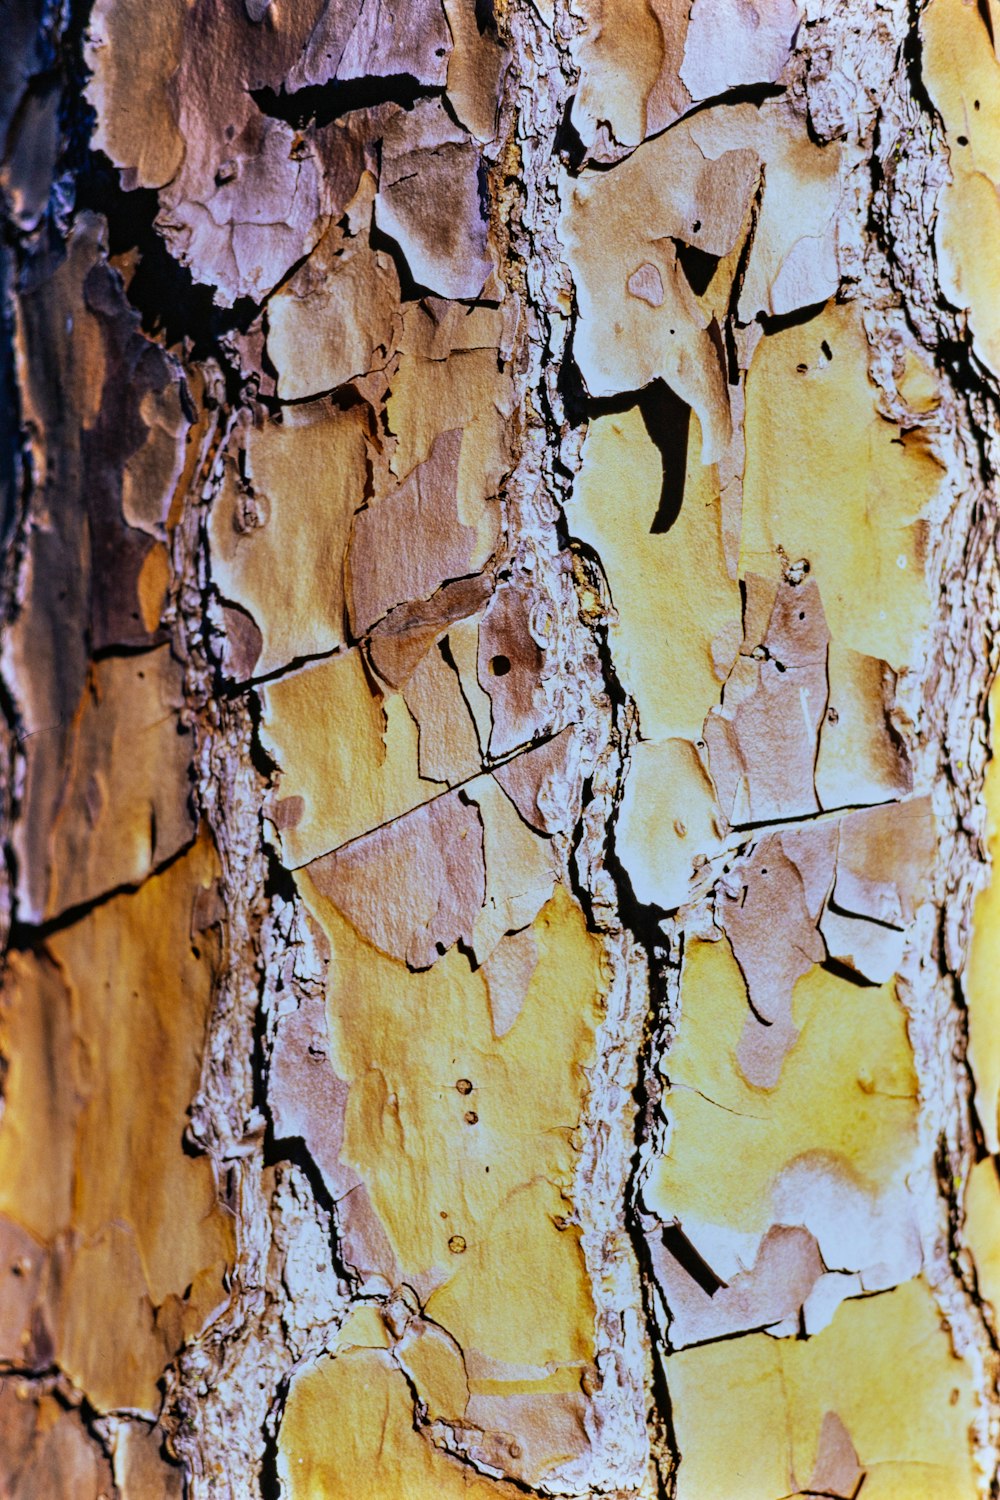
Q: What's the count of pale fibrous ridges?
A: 3